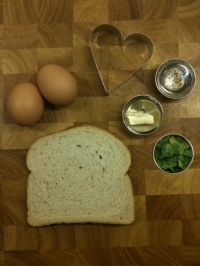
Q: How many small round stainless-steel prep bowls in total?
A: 3